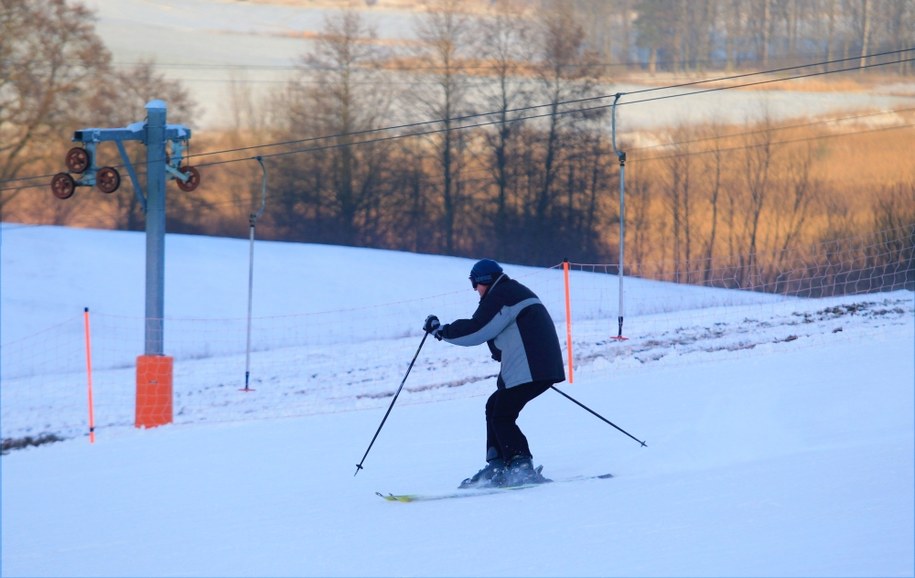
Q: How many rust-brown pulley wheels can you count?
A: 4